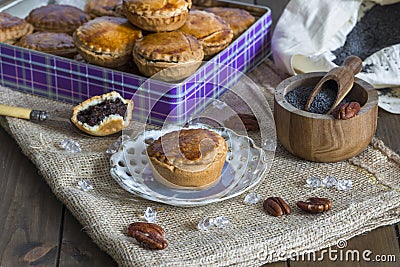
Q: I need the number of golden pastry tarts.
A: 11